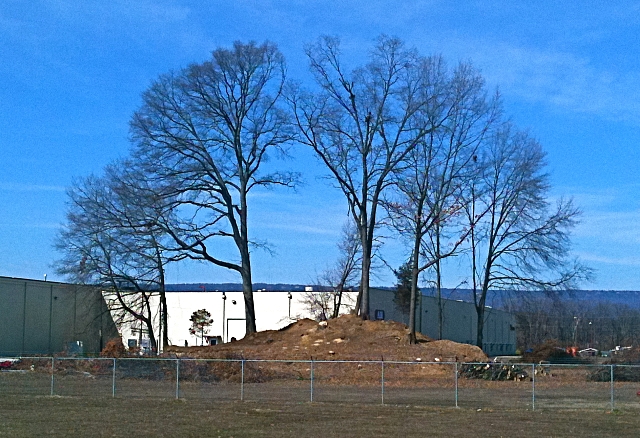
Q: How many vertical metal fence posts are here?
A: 9